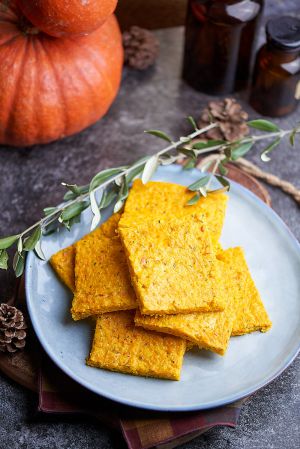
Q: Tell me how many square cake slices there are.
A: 7